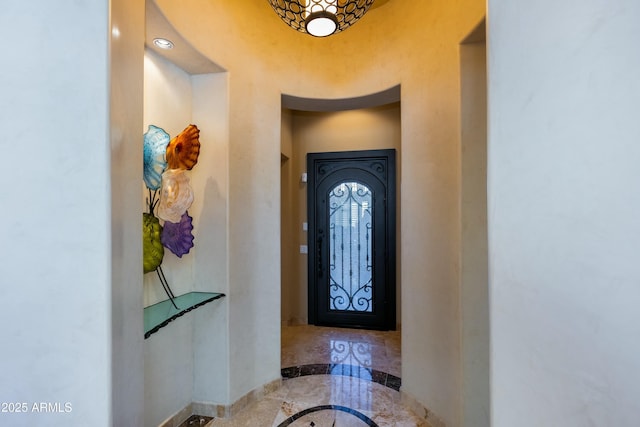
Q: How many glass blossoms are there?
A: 5